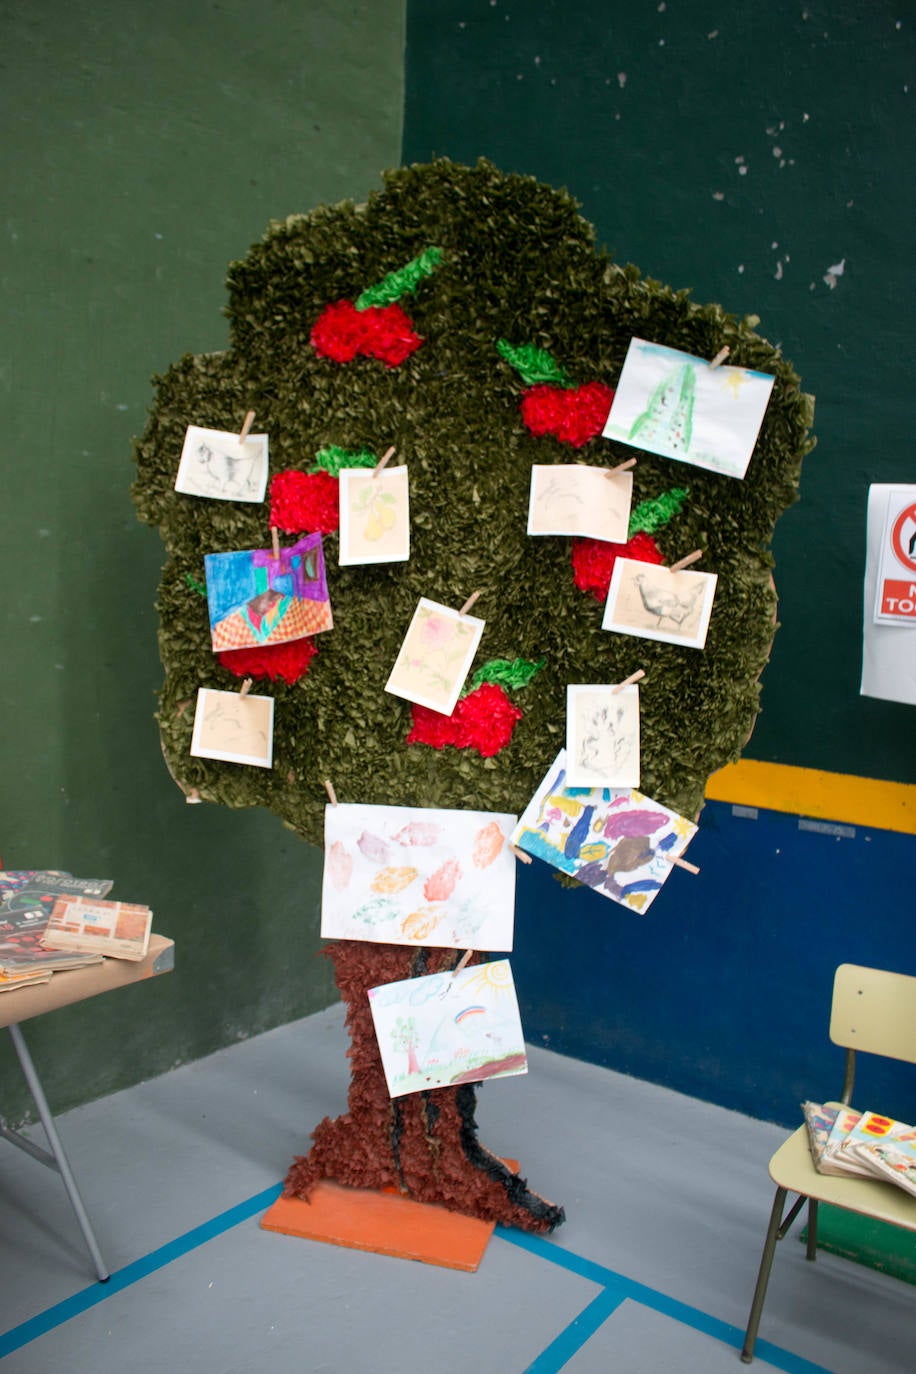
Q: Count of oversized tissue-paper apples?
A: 6